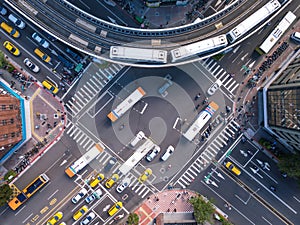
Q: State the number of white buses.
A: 5